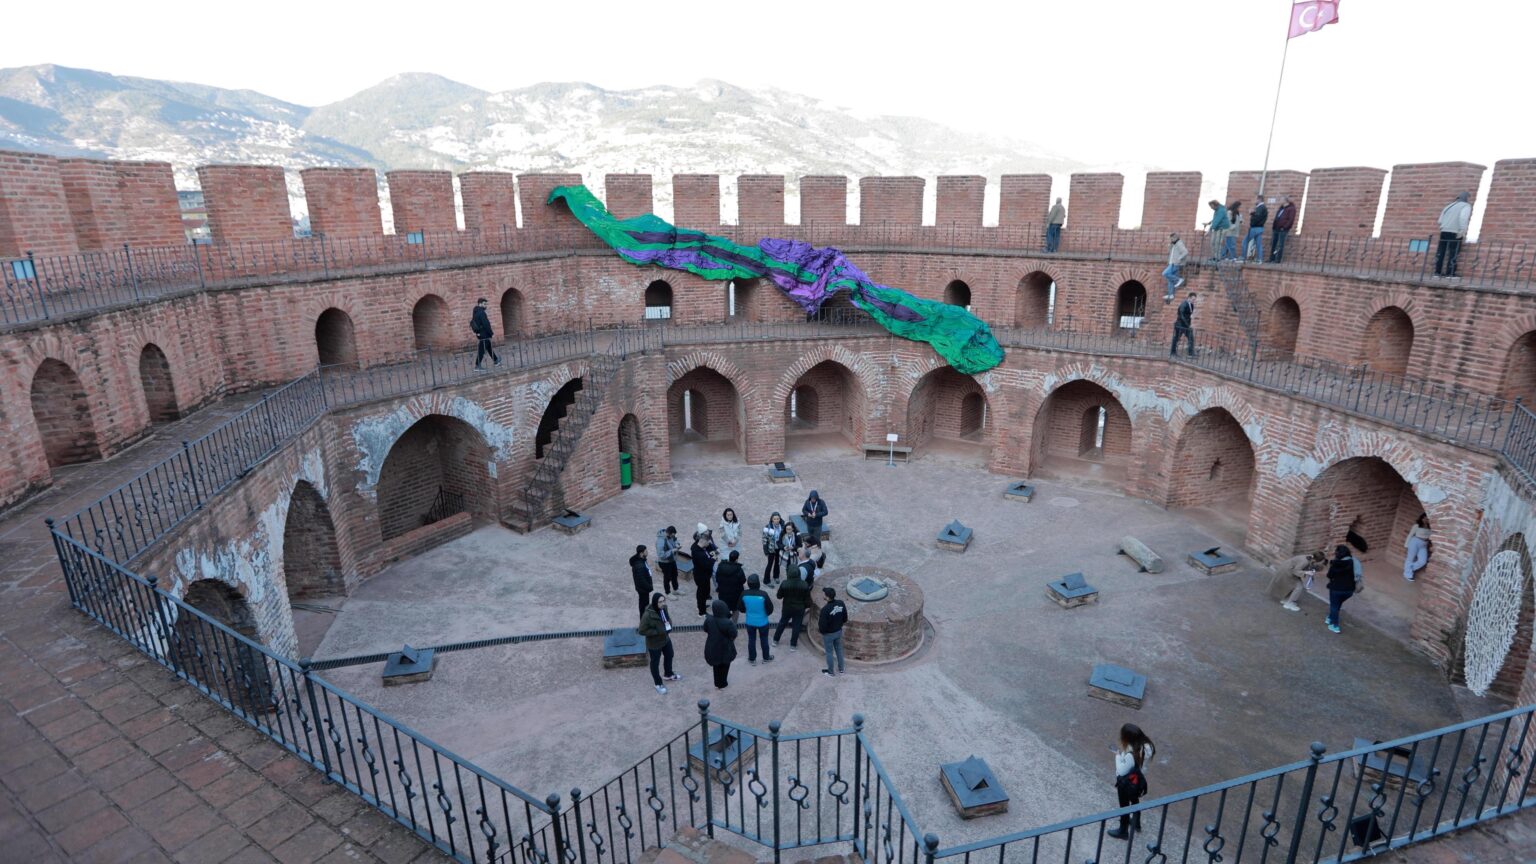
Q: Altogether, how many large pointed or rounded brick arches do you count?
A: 11